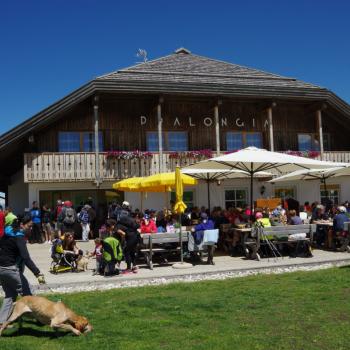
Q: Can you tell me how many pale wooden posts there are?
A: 5